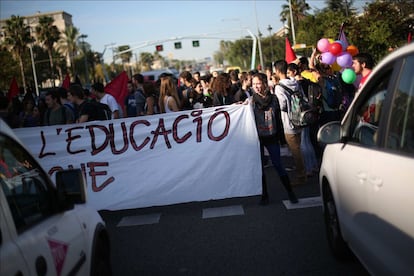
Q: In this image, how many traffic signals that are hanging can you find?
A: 3